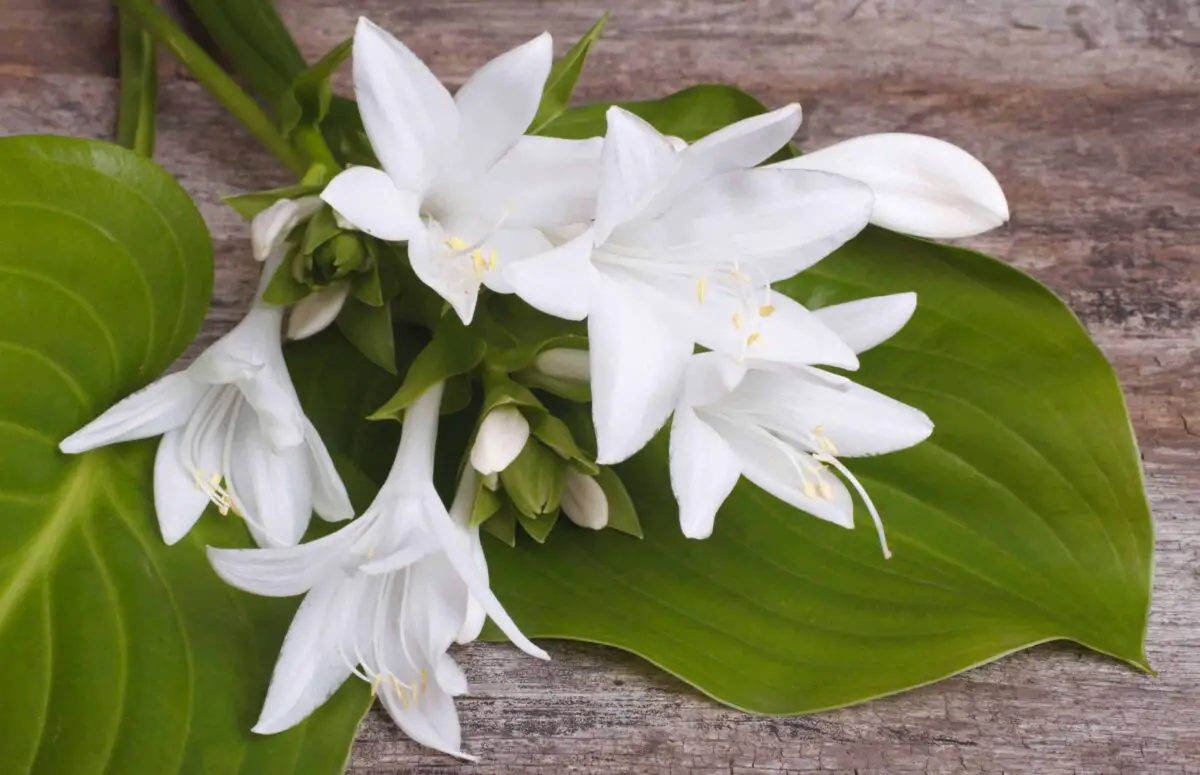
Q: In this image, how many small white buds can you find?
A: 5